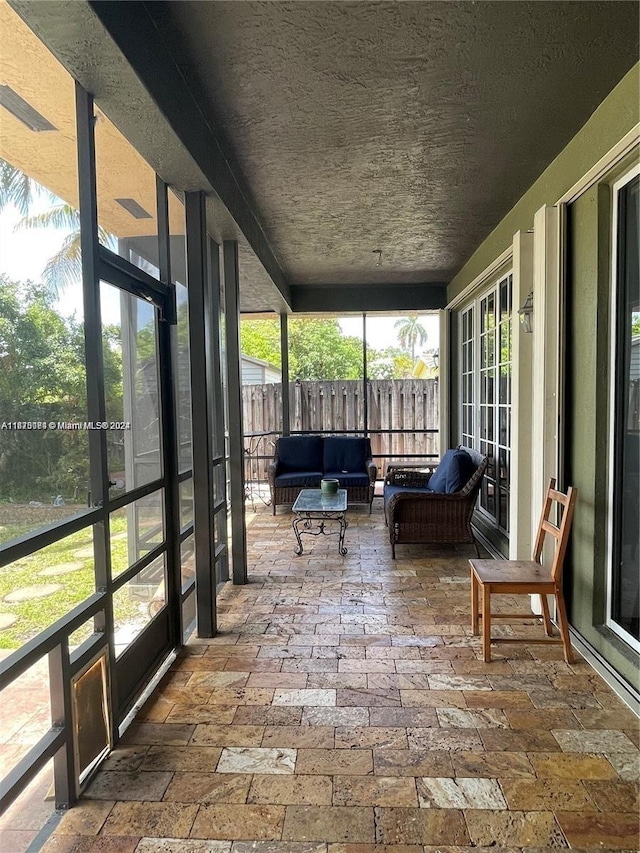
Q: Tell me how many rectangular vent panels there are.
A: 2